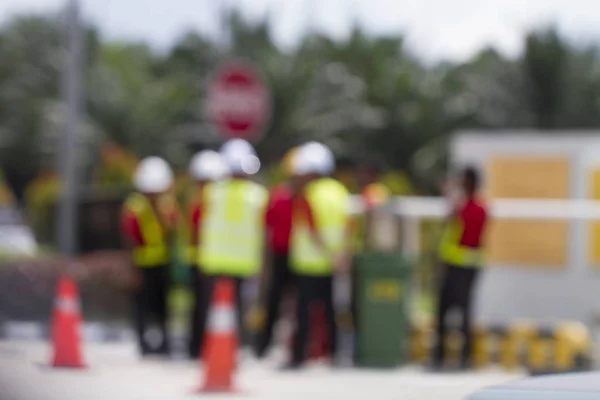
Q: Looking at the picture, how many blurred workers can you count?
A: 6